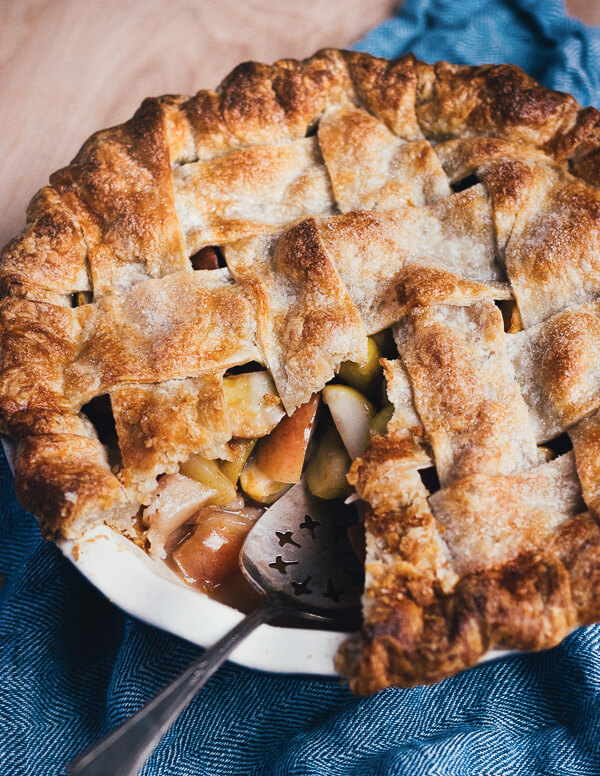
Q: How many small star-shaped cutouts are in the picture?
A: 5